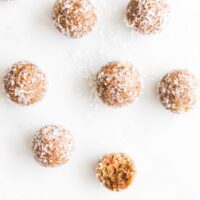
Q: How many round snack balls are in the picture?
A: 7